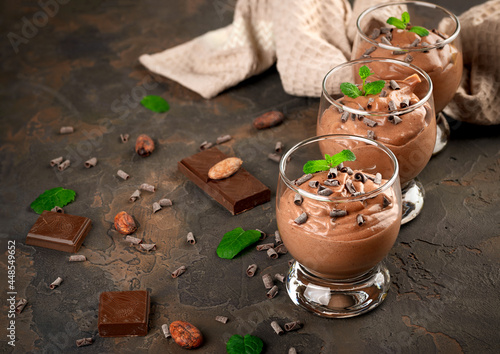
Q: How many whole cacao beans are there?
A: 5